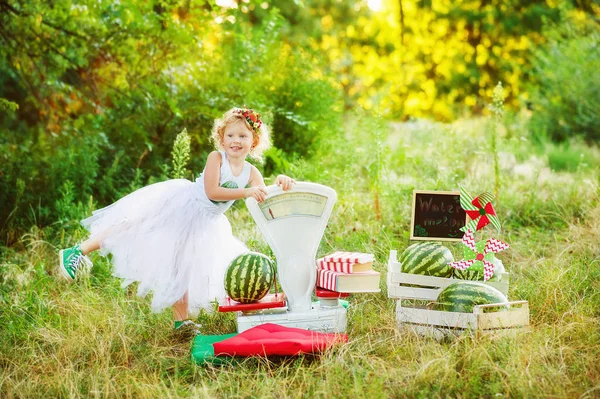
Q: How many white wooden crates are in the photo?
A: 2